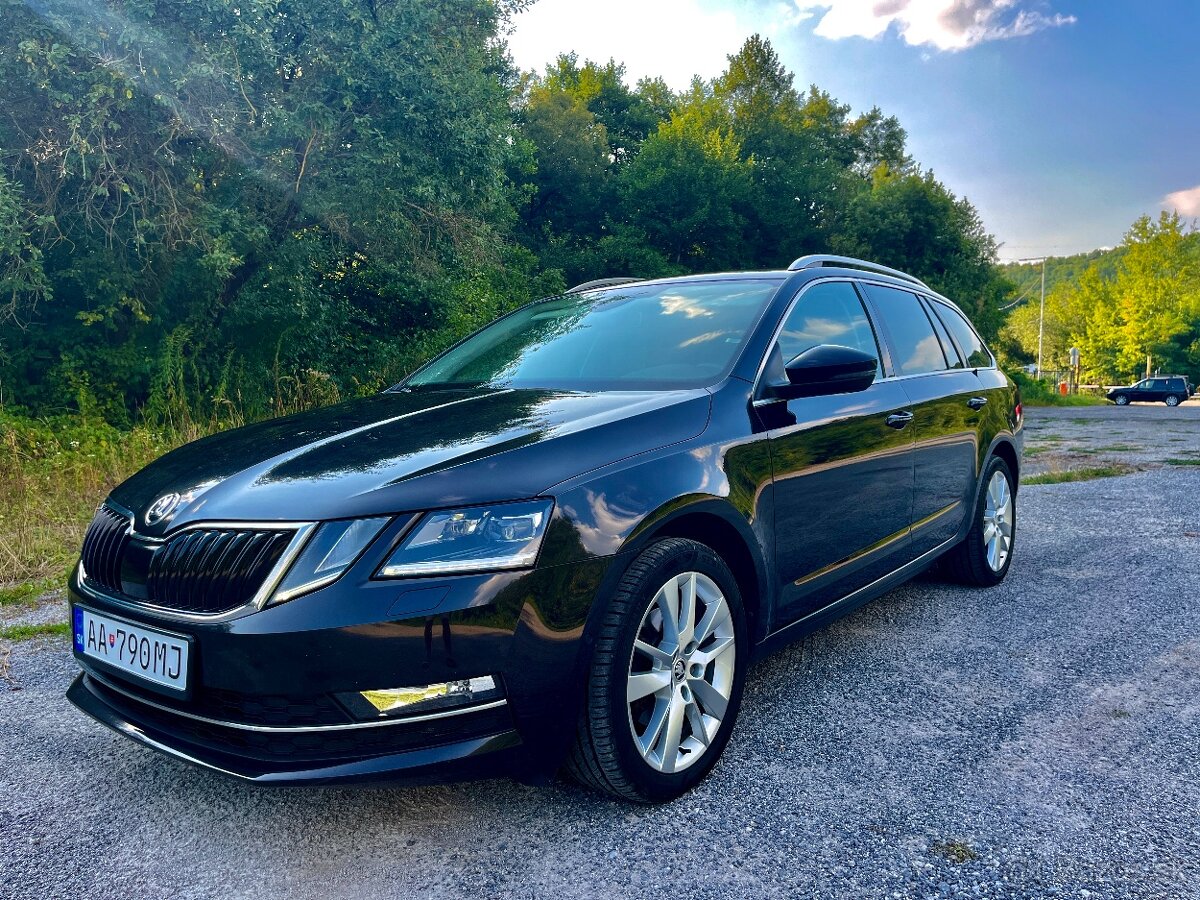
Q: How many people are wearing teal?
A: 0